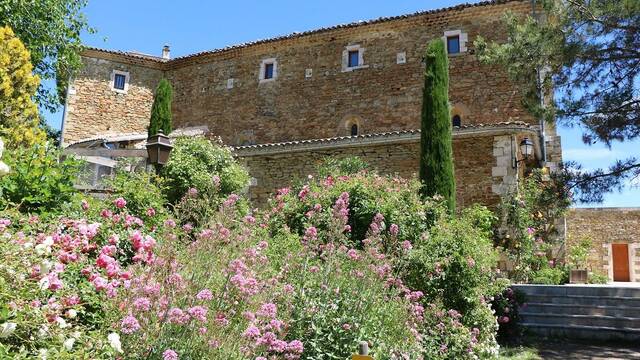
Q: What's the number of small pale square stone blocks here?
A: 3